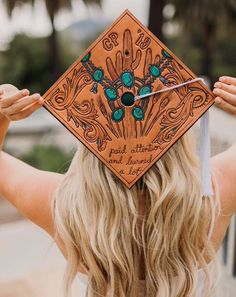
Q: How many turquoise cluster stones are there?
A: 9